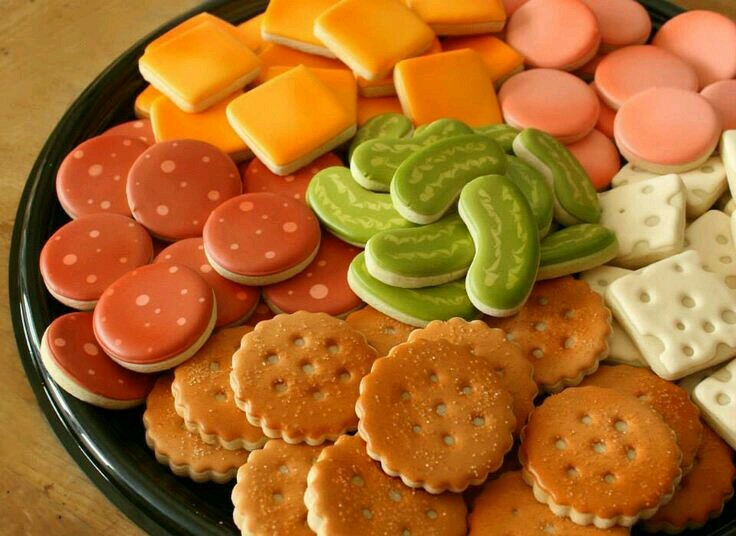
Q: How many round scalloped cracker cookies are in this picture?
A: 13